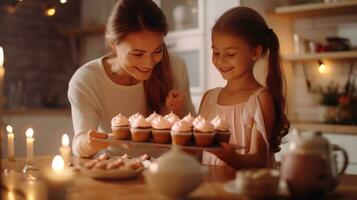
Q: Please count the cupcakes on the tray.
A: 9